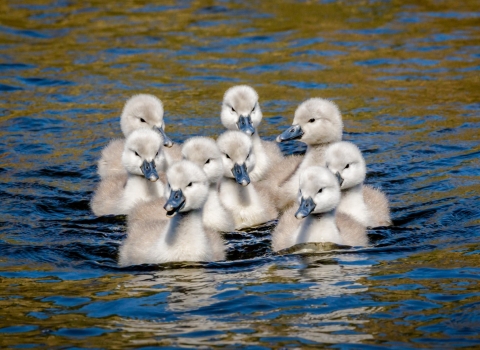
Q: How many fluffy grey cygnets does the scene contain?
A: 9